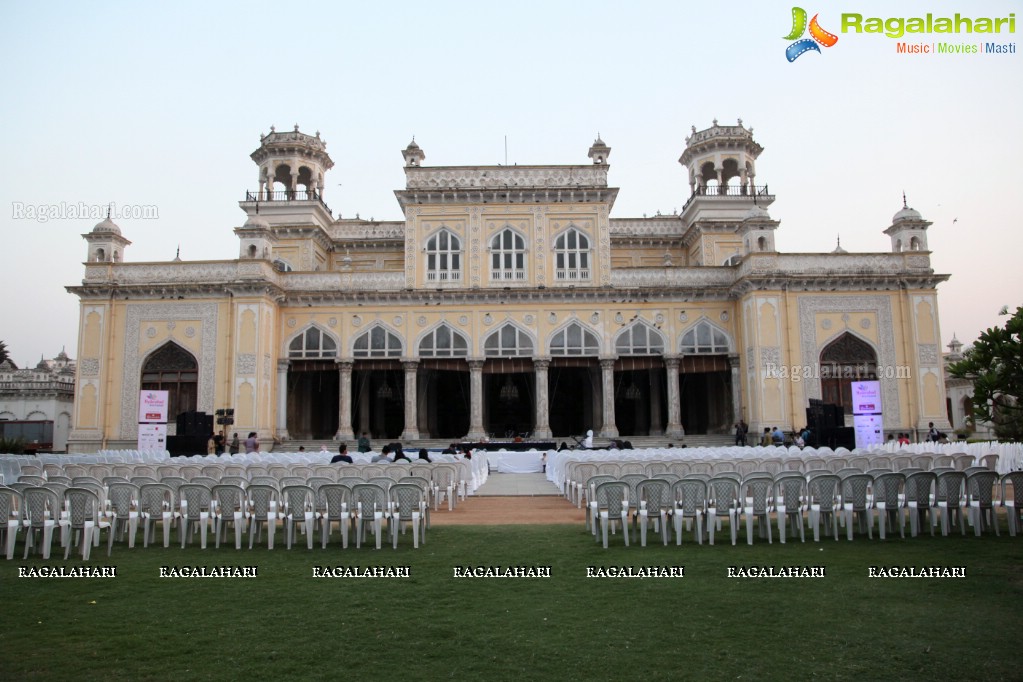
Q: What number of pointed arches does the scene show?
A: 12